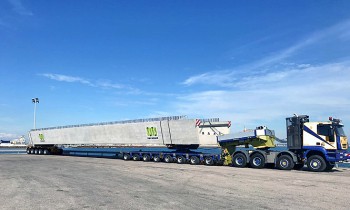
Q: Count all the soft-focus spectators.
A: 0